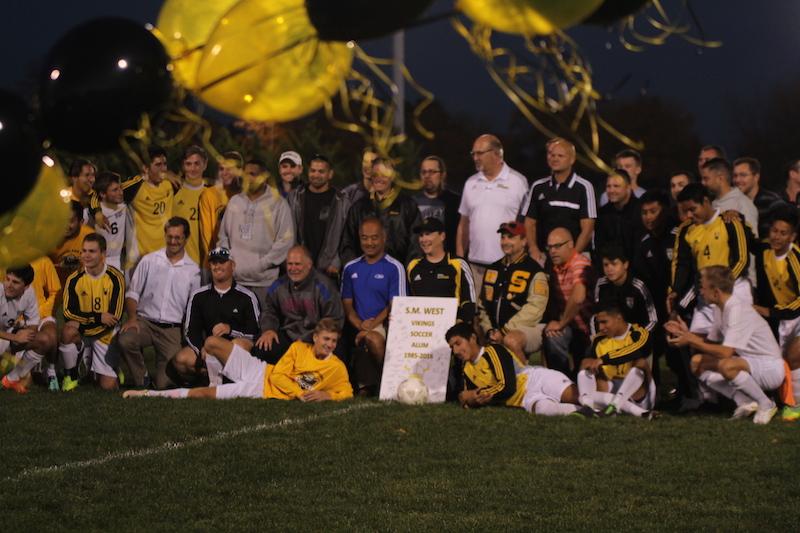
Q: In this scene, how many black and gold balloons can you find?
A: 8